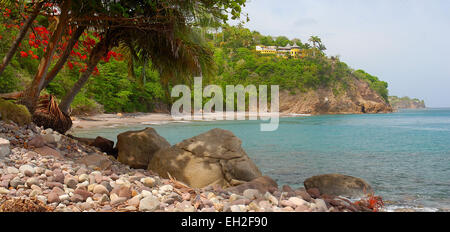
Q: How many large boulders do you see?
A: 3